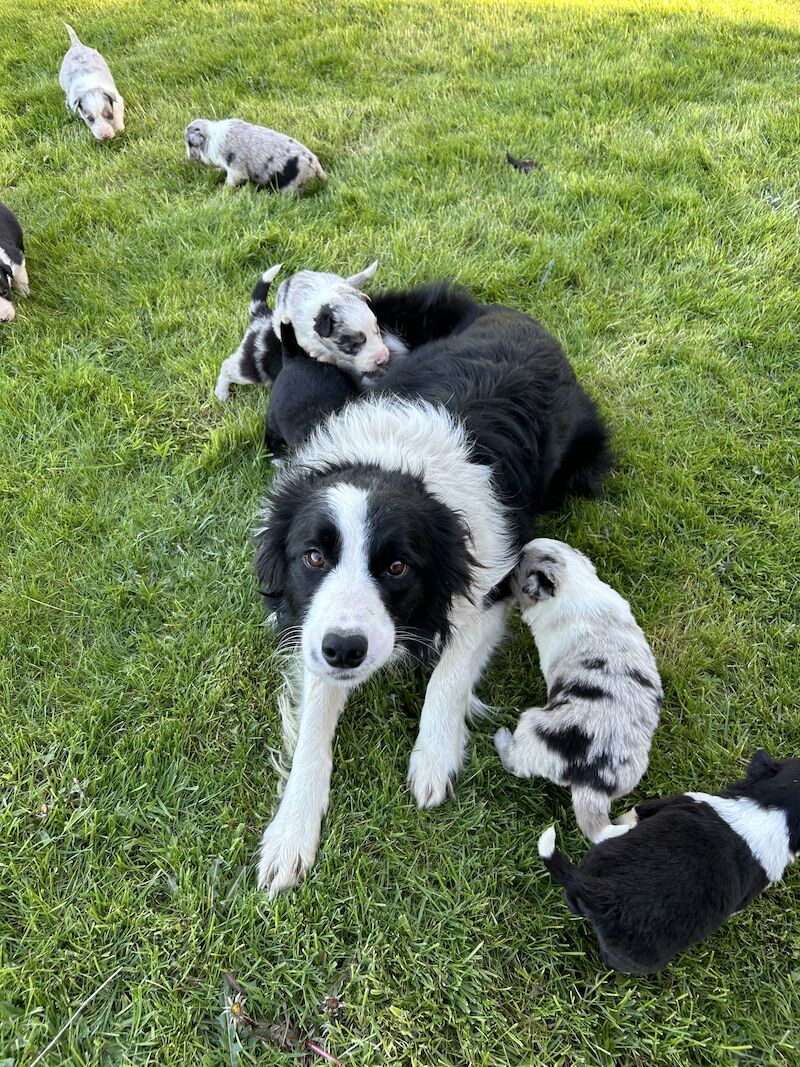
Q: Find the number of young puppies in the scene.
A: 8